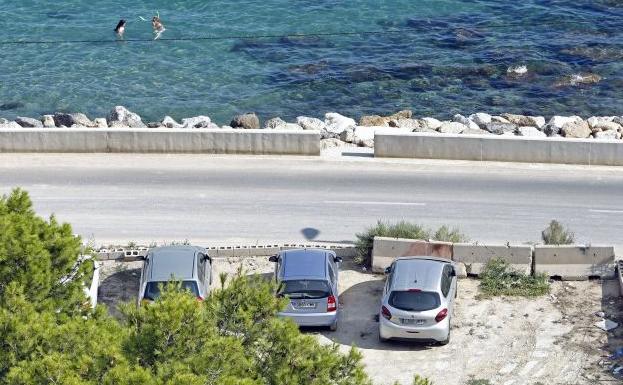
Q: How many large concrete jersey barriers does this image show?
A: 3